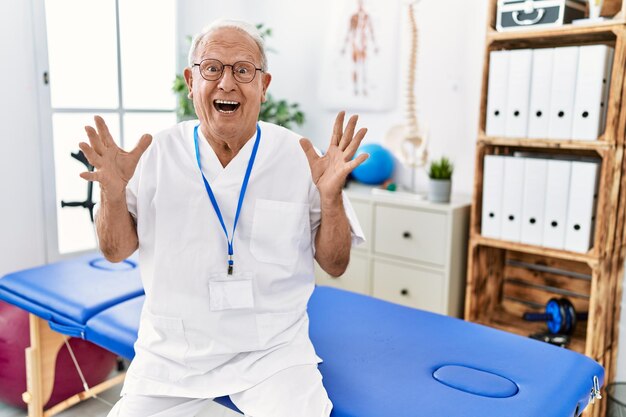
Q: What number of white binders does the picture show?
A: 10